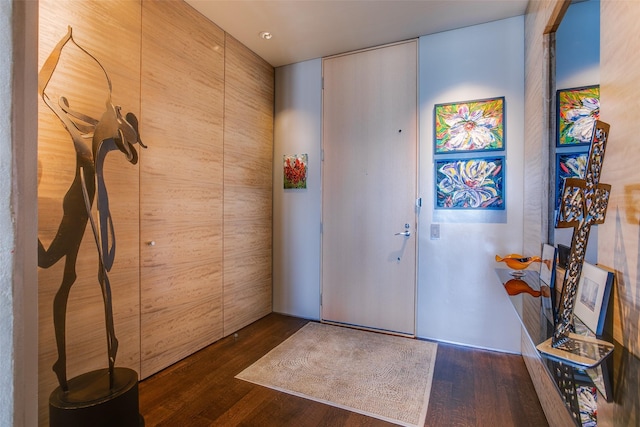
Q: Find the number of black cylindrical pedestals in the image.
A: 1